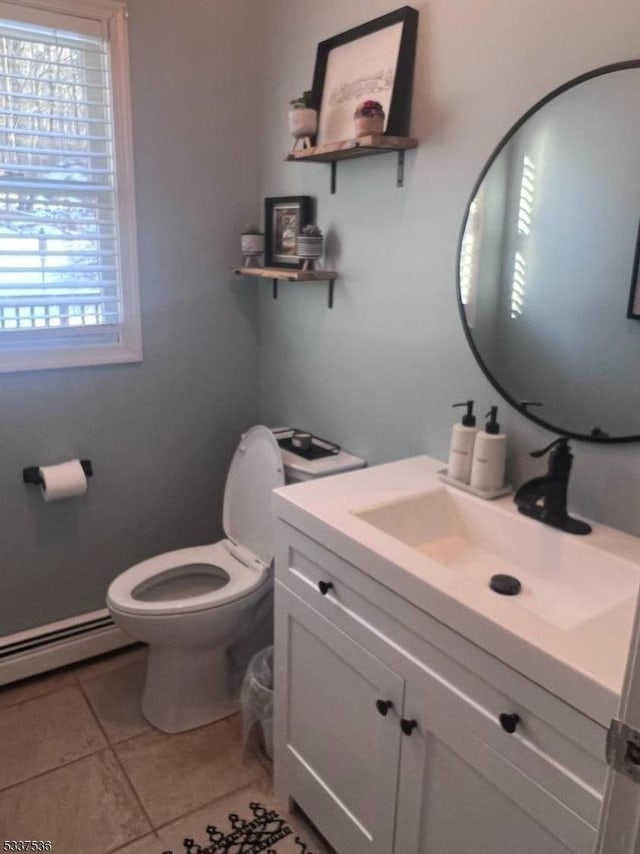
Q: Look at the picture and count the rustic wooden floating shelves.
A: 2